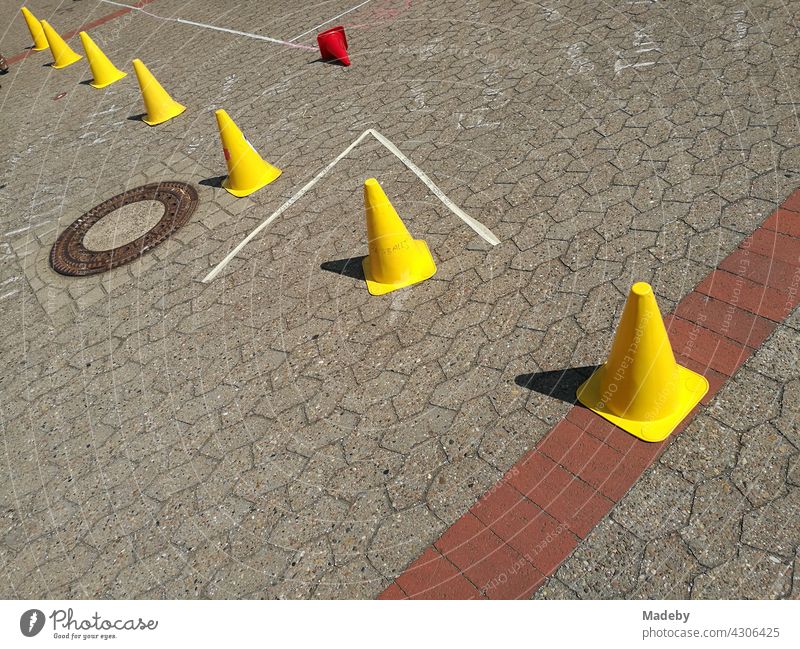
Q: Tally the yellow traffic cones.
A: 7